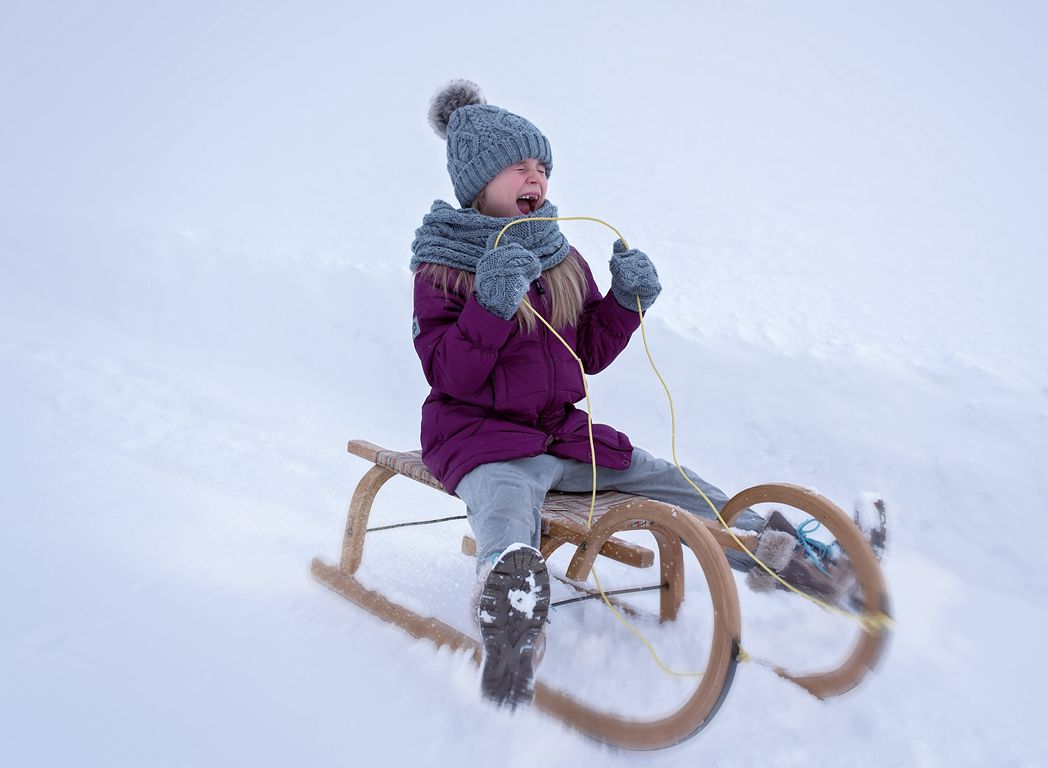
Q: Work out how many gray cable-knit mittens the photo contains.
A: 2